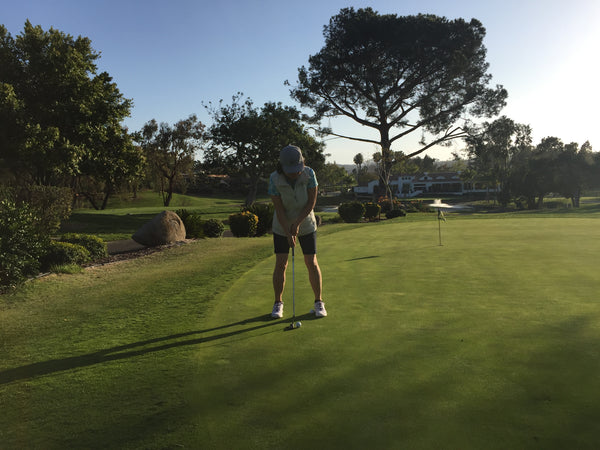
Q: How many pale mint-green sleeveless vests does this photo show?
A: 1